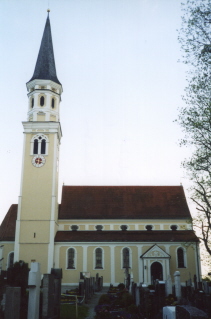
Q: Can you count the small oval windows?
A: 5